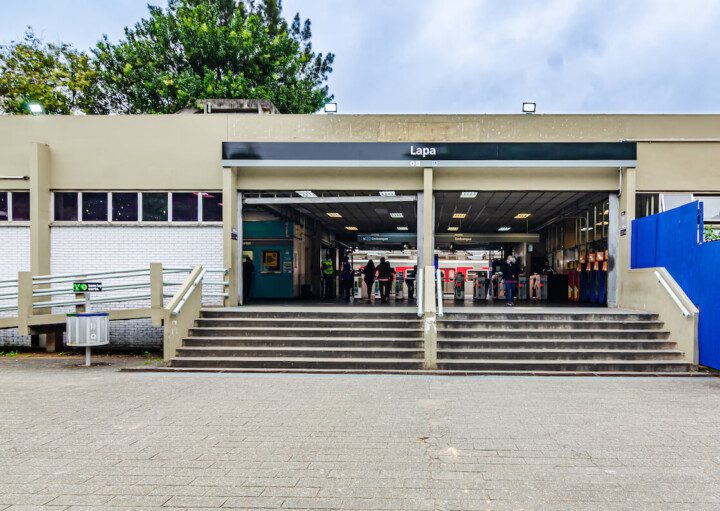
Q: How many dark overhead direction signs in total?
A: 2